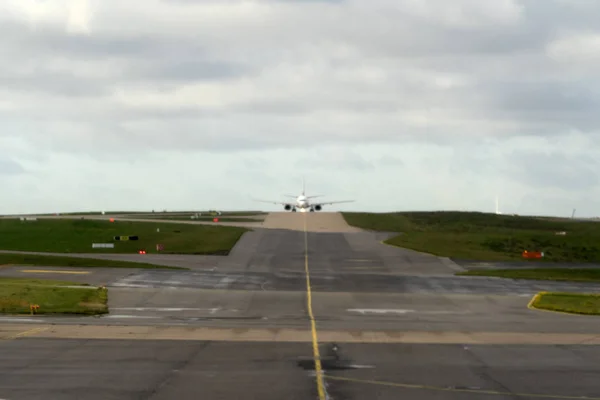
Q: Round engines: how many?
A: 2